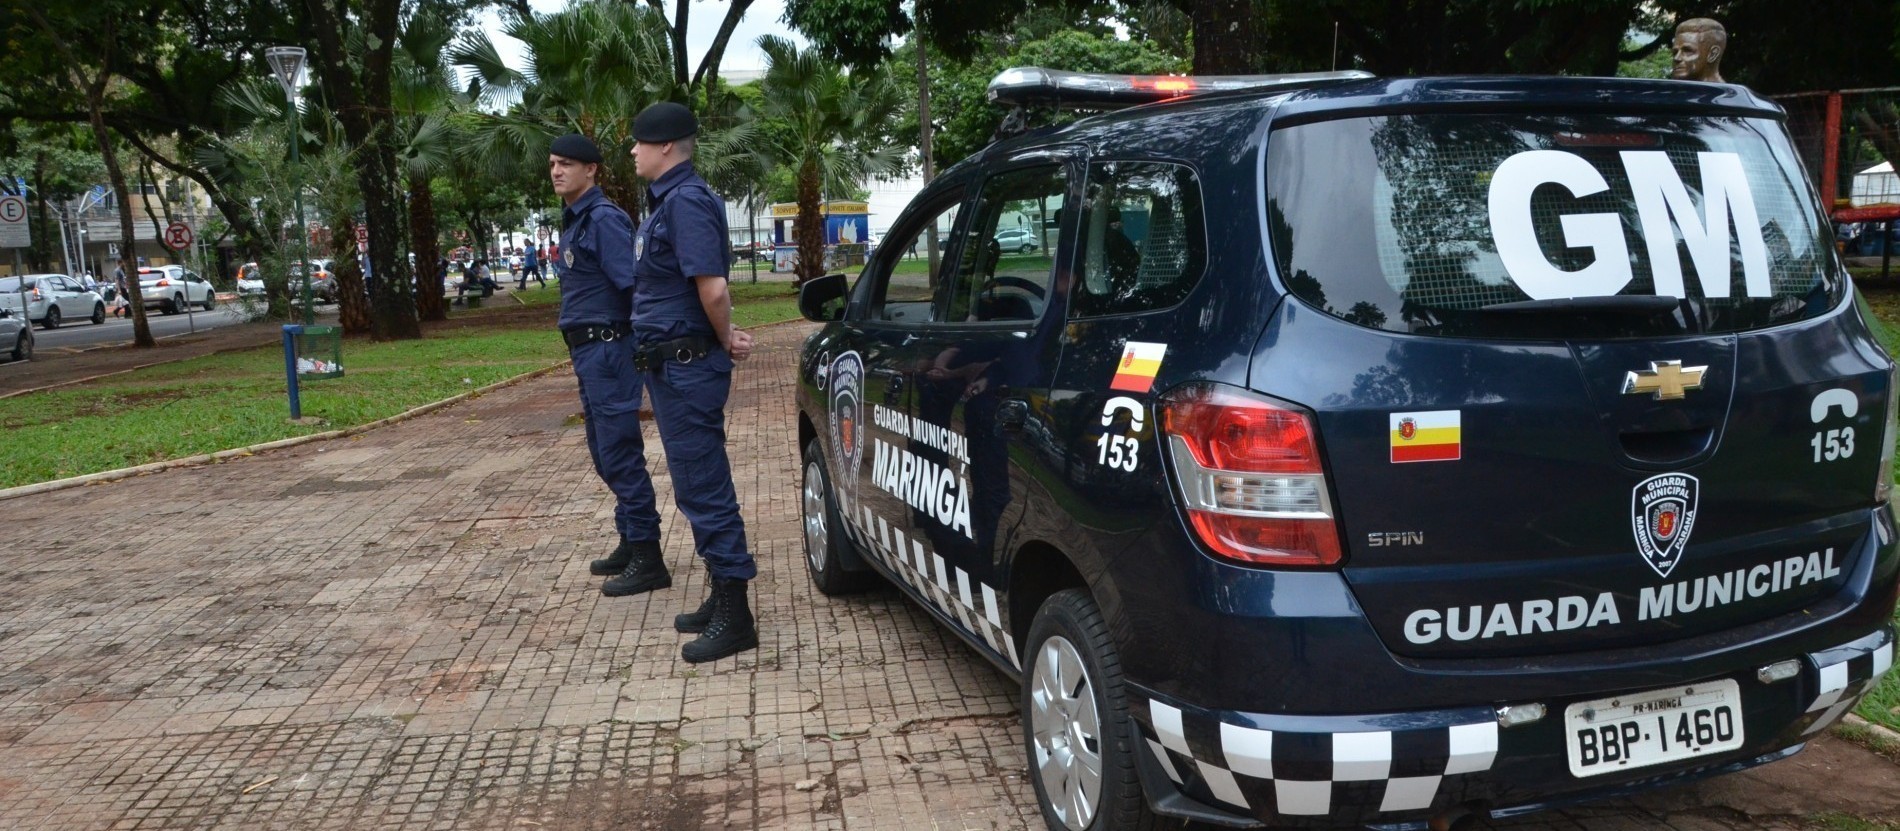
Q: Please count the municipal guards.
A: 2